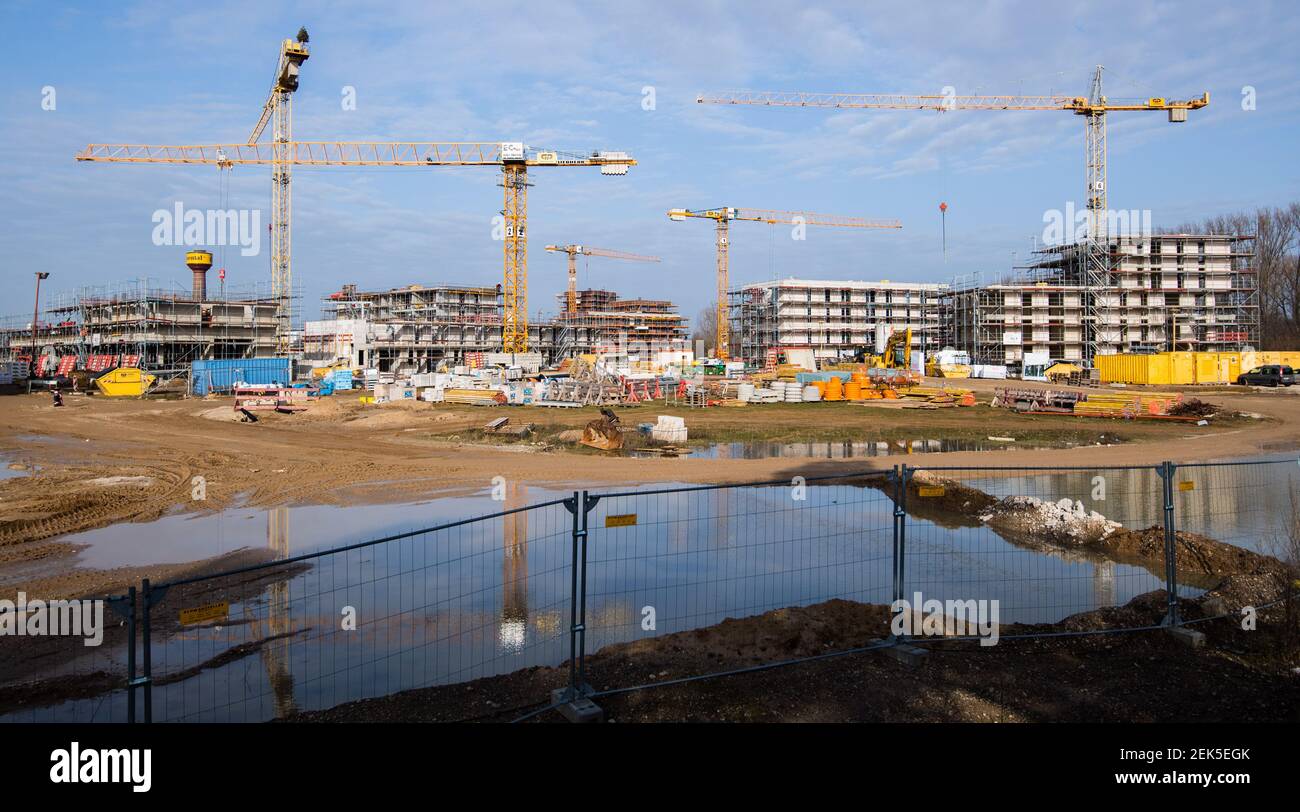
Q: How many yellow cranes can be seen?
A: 5